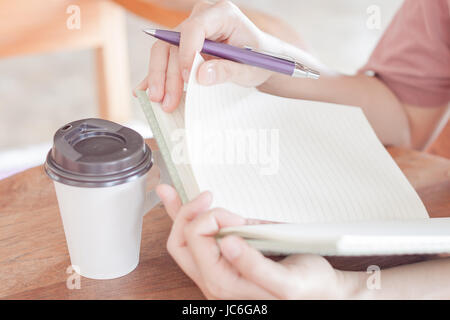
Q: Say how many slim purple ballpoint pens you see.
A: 1